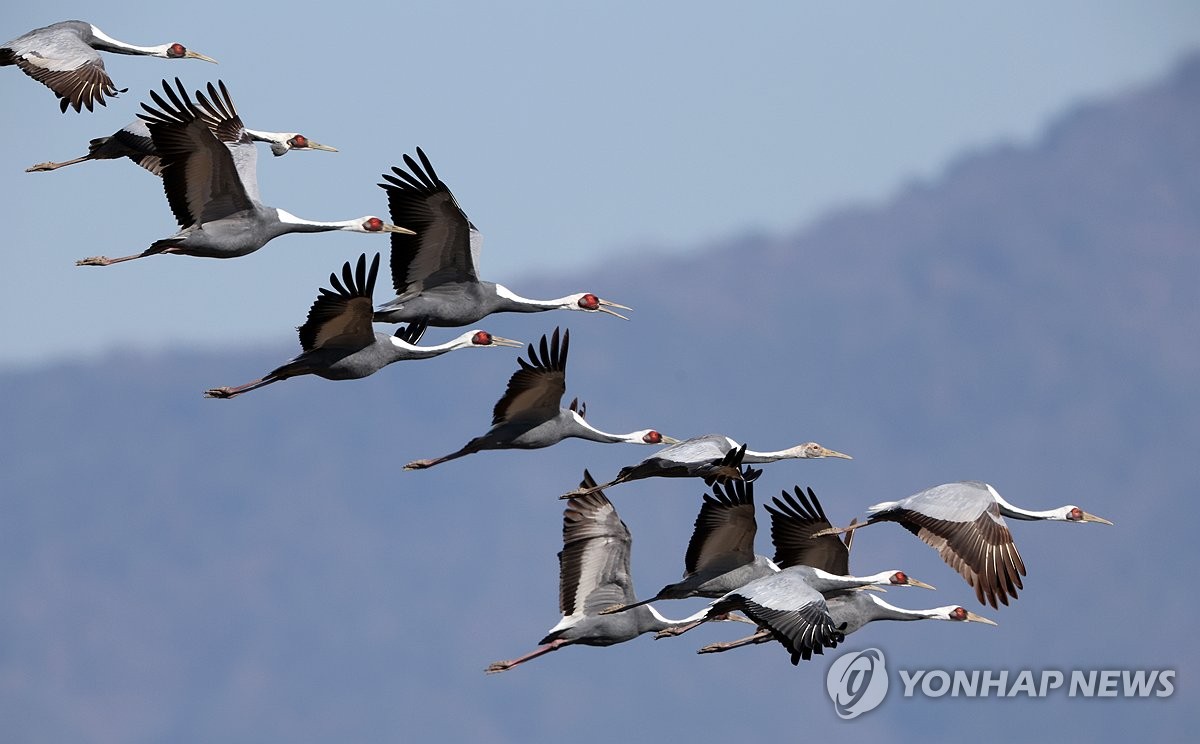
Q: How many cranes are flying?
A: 12